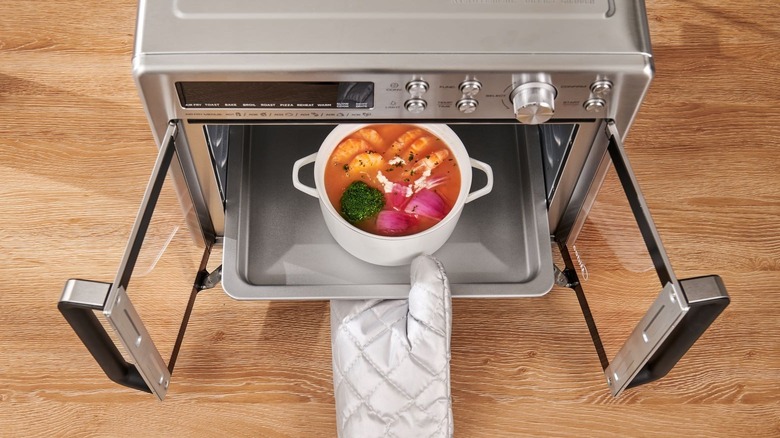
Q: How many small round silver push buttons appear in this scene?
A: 6